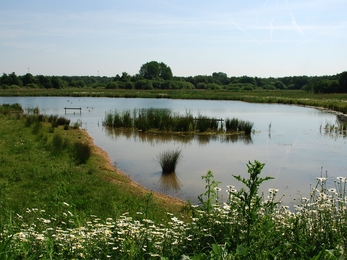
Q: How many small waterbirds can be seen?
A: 8